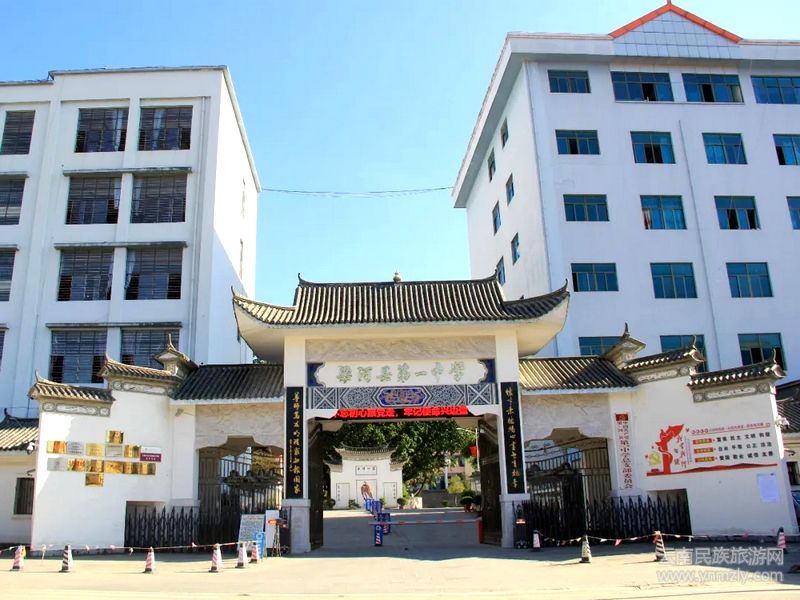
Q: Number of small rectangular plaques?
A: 14